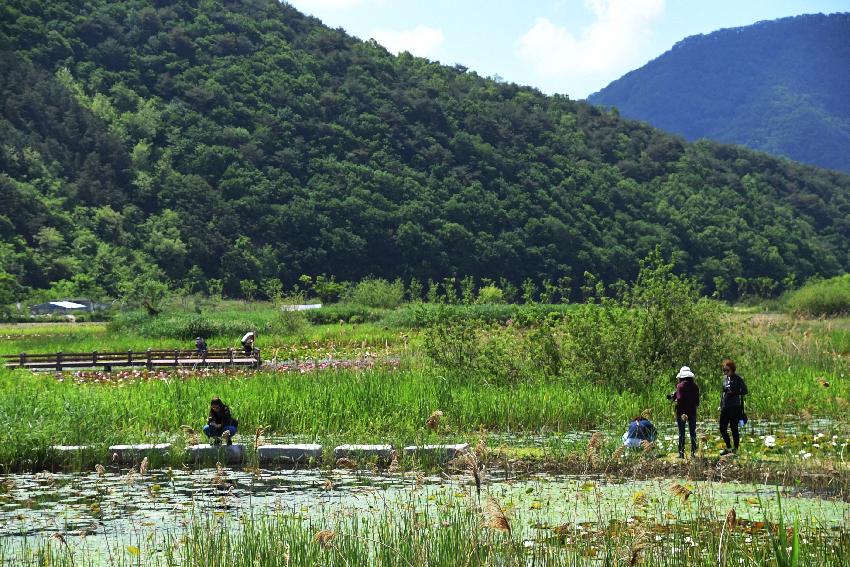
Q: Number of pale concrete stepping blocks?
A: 6